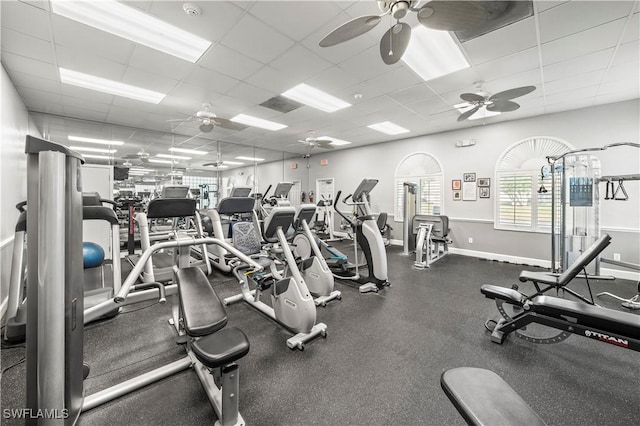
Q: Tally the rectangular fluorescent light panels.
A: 8